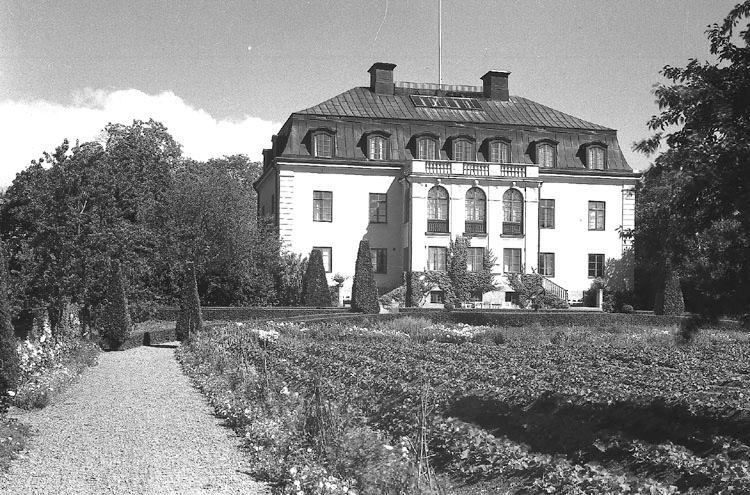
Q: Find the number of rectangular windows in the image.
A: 11